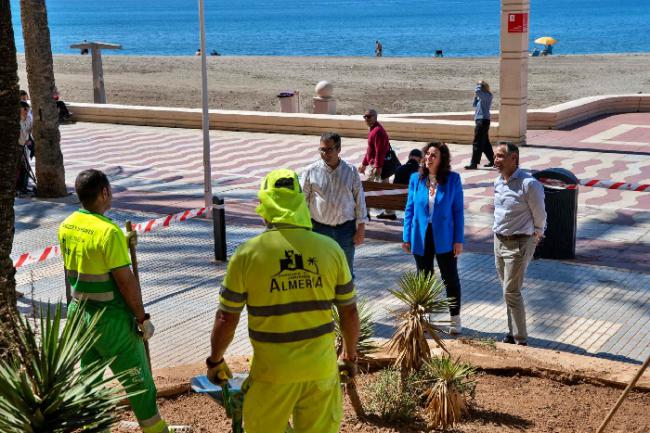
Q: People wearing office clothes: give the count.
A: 3